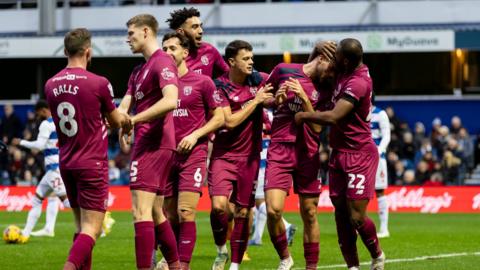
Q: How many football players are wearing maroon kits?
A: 7